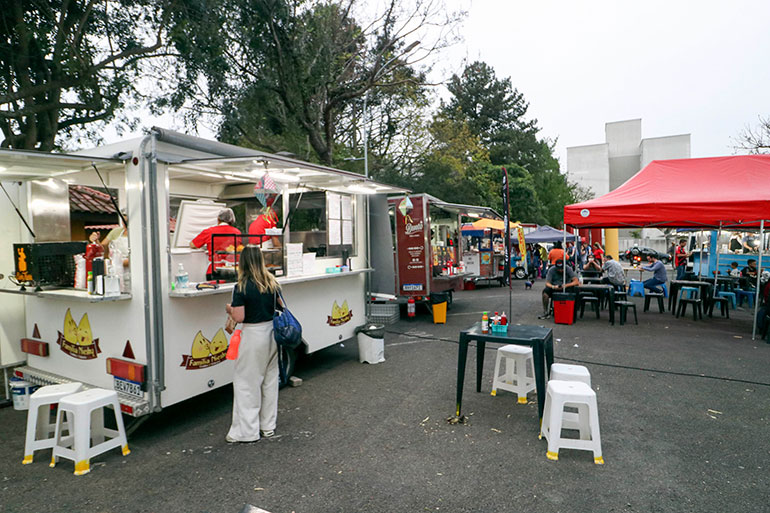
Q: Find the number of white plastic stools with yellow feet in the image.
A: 5